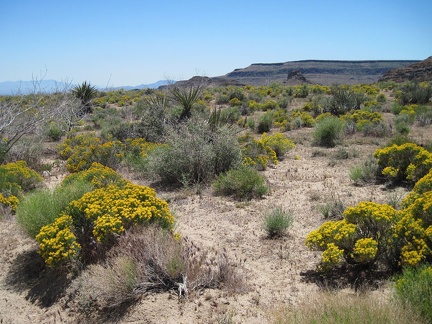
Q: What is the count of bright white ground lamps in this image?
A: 0